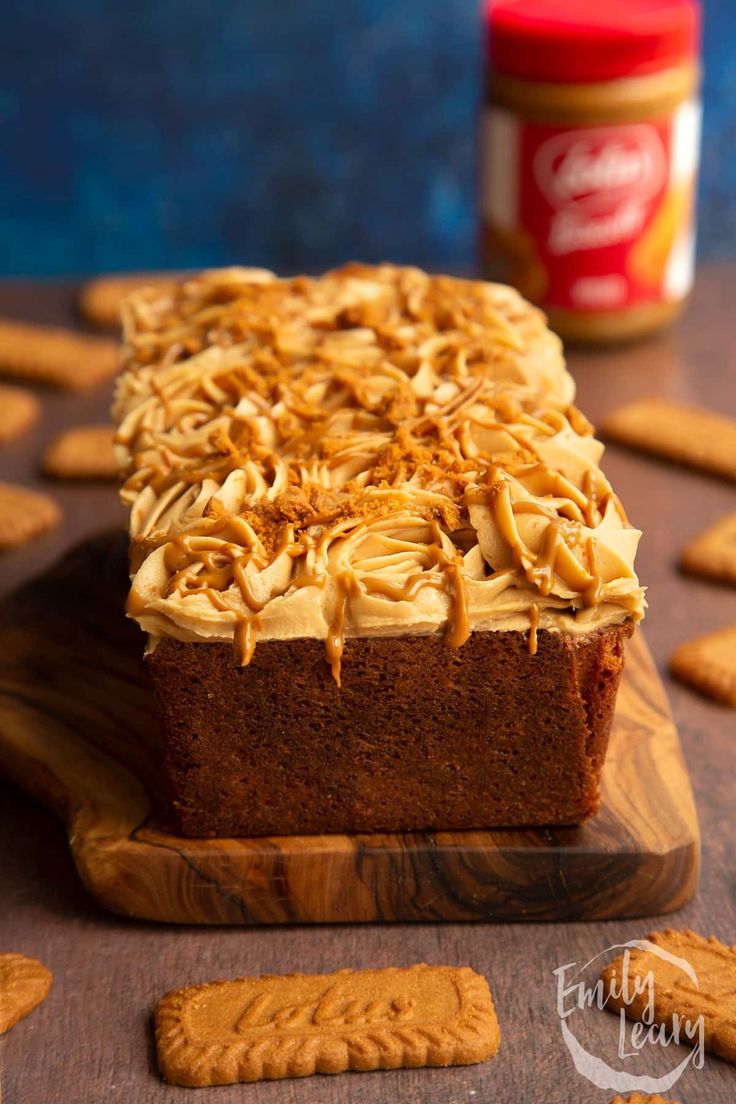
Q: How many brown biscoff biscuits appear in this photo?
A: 12